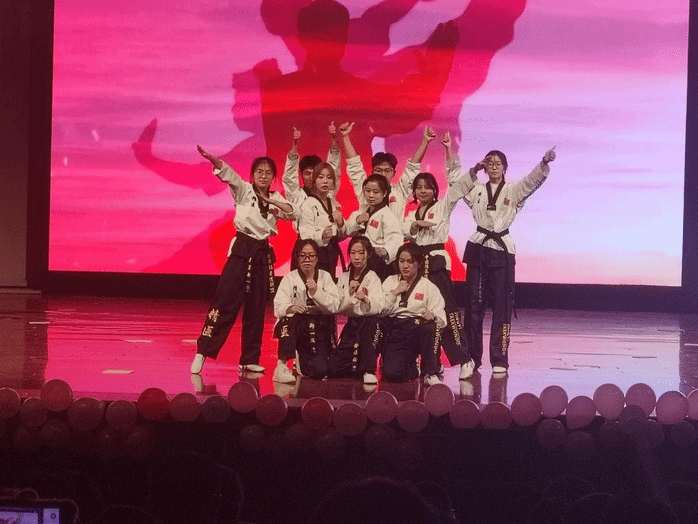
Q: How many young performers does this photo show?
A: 10